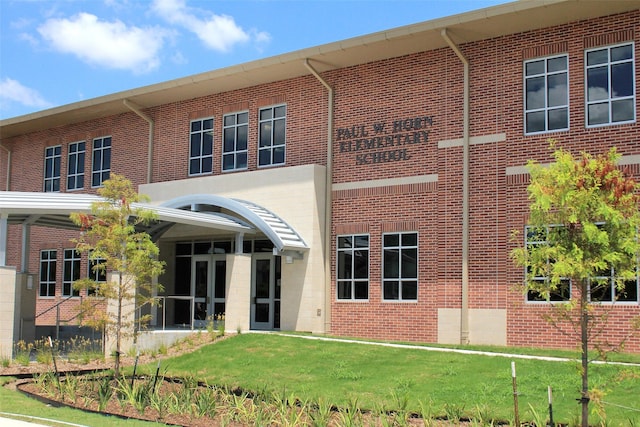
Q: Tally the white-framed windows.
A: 15